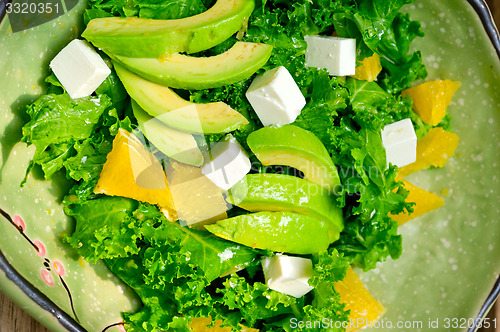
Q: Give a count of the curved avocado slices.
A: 7